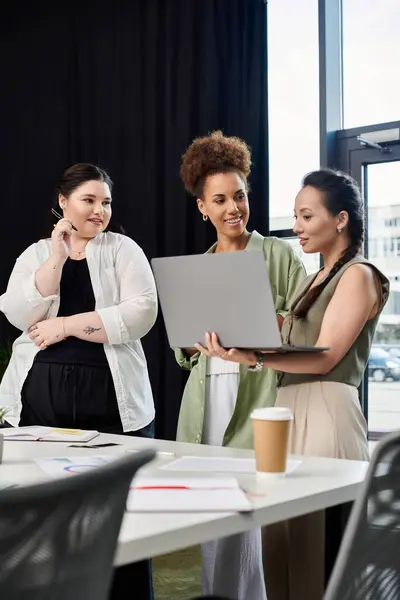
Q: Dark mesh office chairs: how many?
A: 2